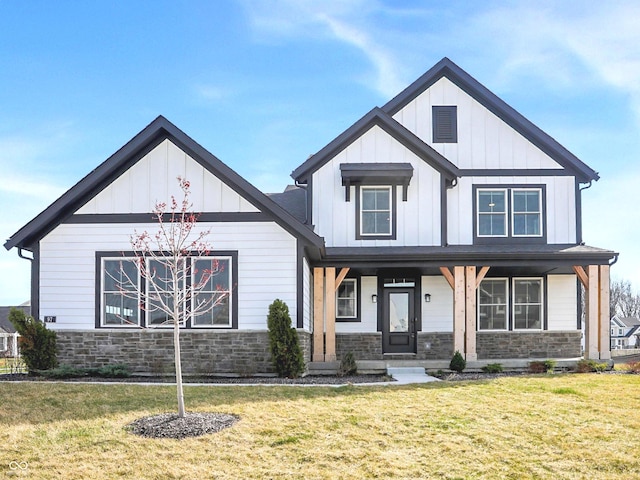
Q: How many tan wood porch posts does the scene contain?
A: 6